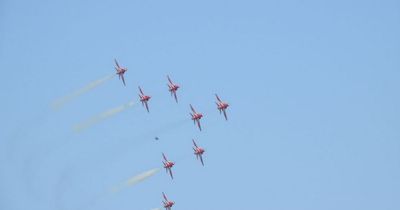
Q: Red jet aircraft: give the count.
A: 8